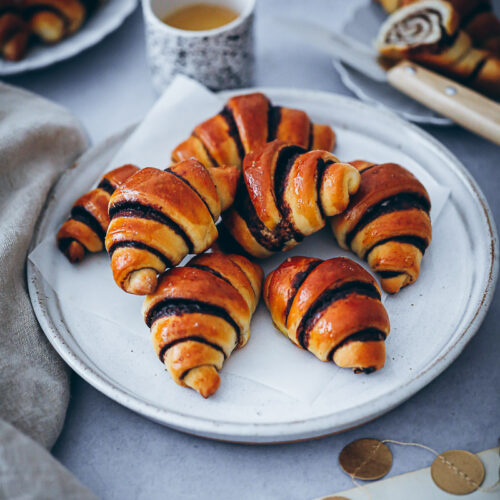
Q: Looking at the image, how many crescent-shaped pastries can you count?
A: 7